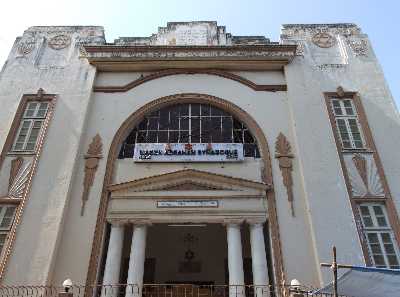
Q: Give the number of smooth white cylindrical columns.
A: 4